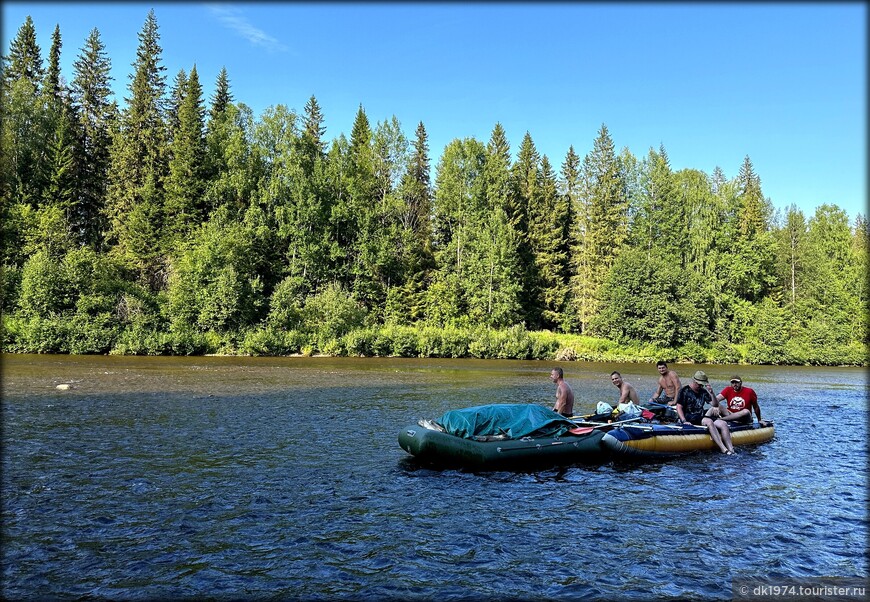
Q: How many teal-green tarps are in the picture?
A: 1